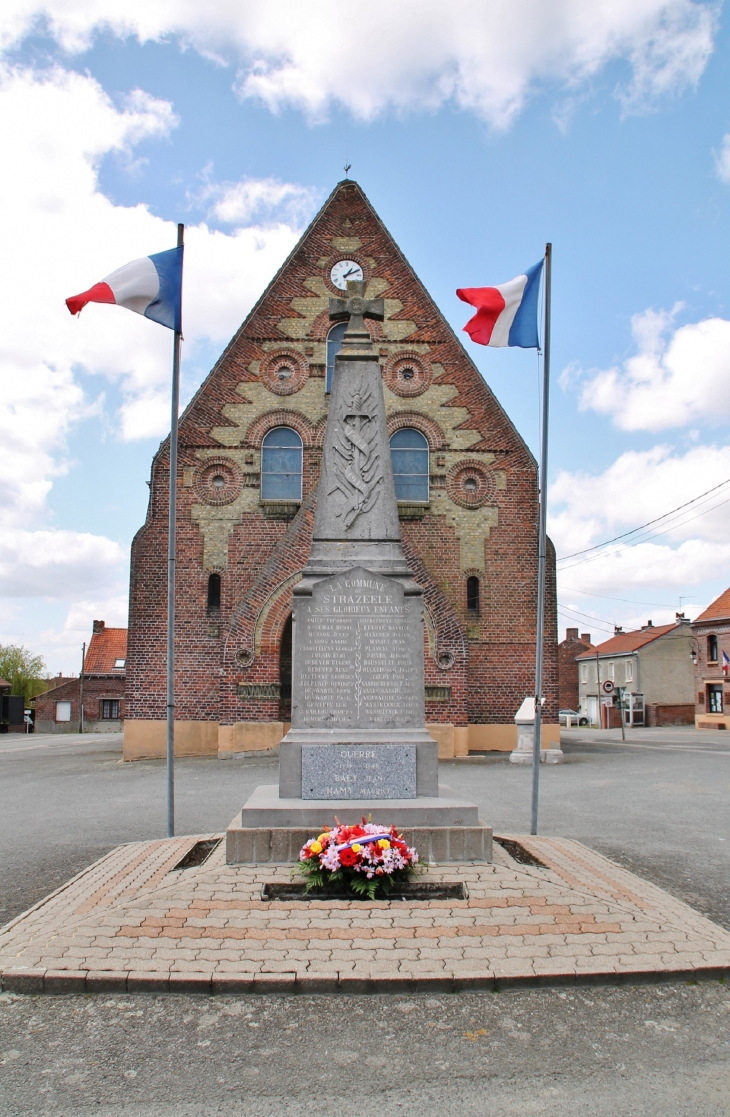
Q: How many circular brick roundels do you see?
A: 4